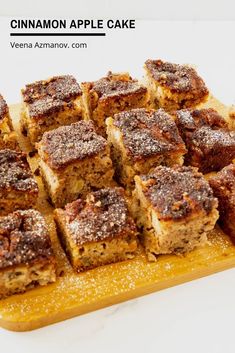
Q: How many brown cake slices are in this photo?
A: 12